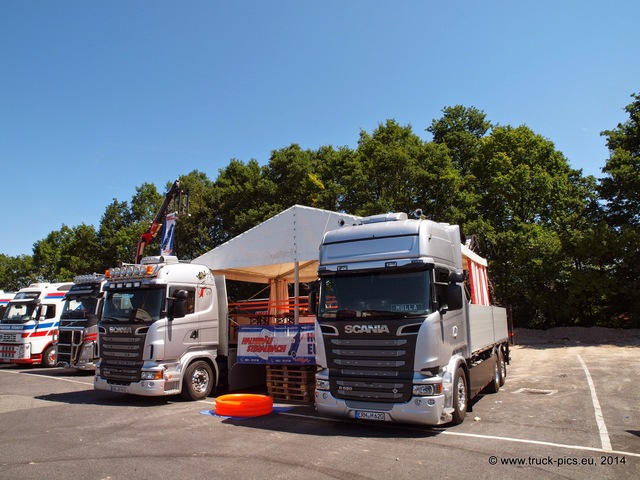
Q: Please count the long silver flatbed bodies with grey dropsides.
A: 1